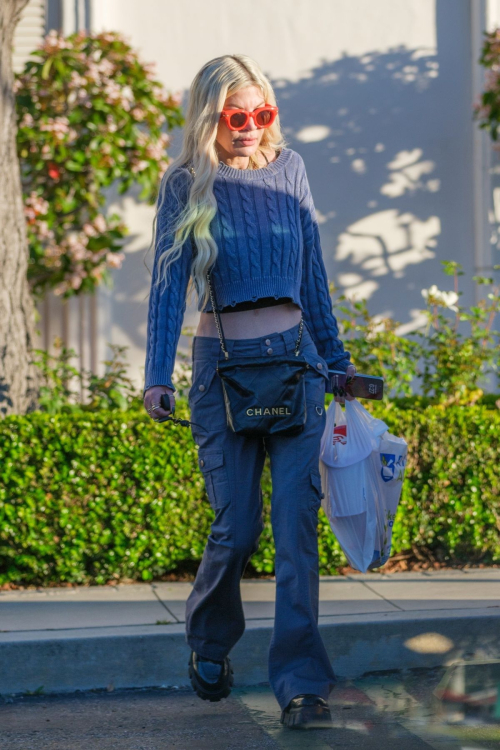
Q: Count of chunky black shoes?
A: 2